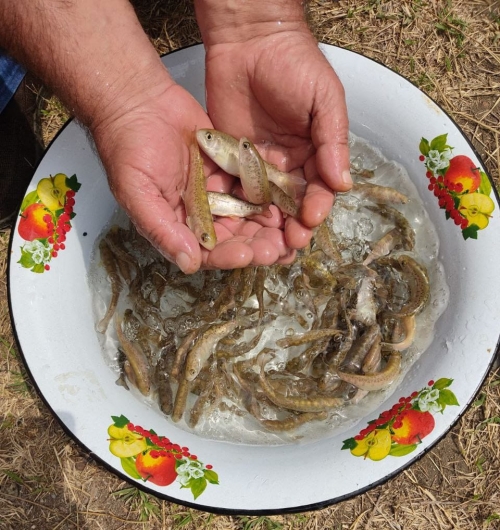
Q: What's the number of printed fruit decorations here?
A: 4